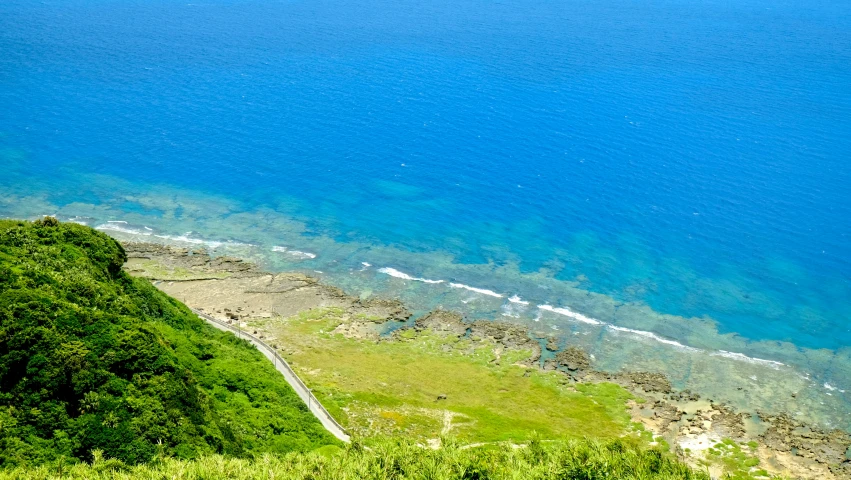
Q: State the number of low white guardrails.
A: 1